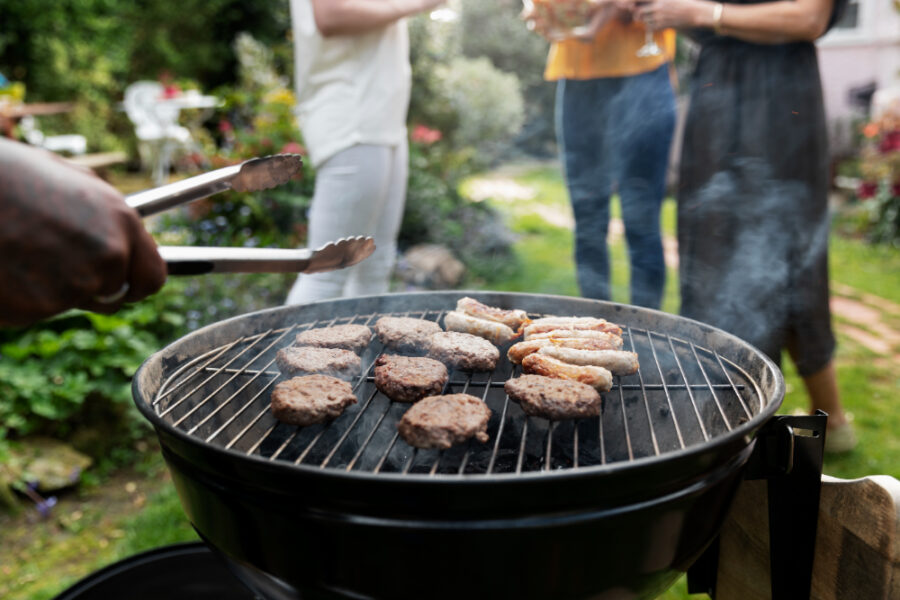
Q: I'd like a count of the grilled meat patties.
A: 8